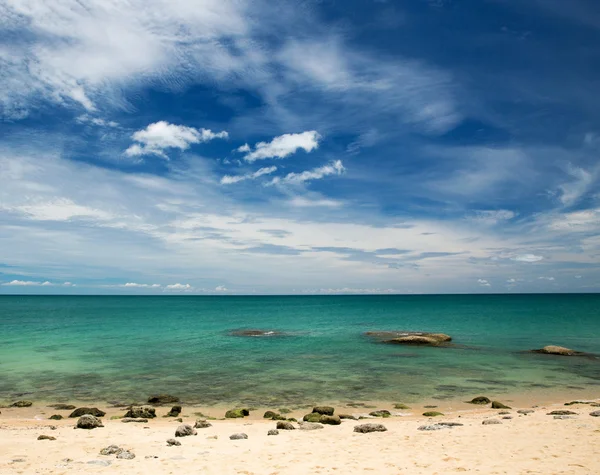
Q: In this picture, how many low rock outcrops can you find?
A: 3